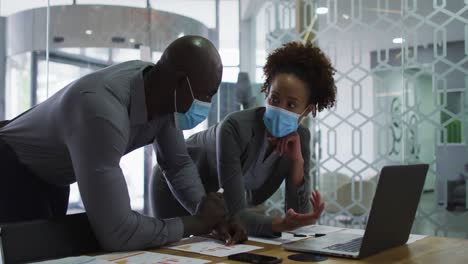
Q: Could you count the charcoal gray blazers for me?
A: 1